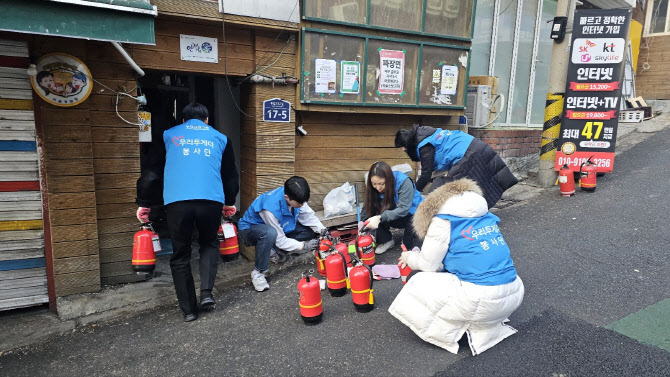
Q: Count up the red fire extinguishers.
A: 11